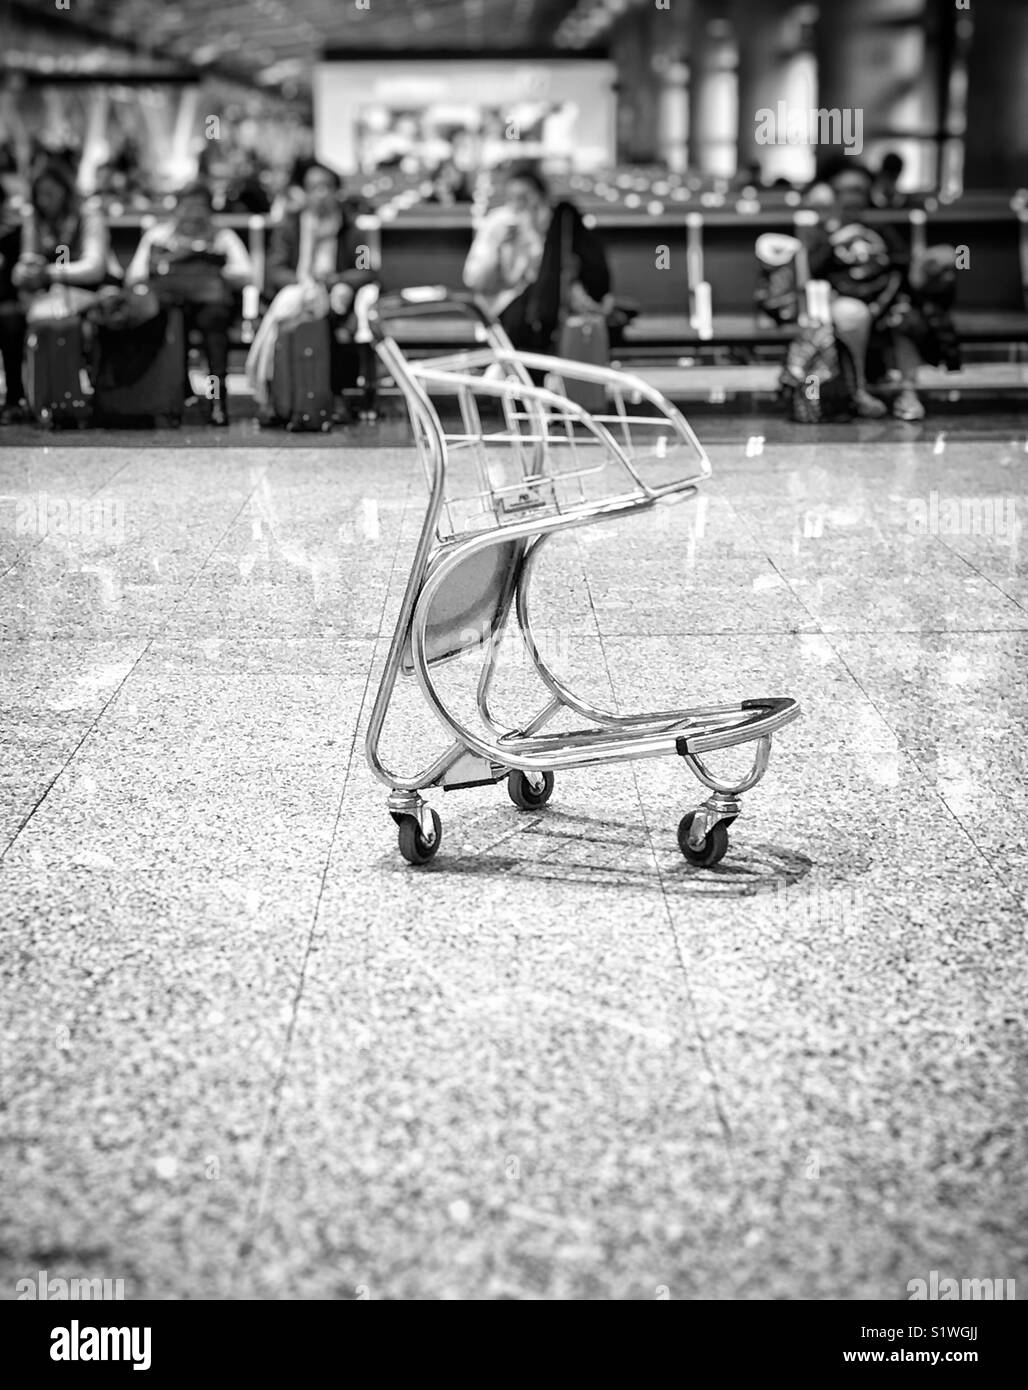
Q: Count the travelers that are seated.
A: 5